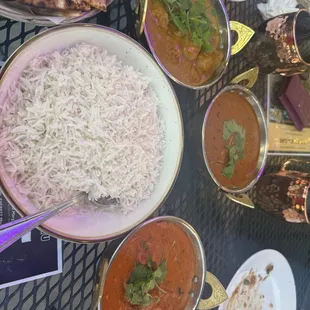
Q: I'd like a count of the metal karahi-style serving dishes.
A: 3